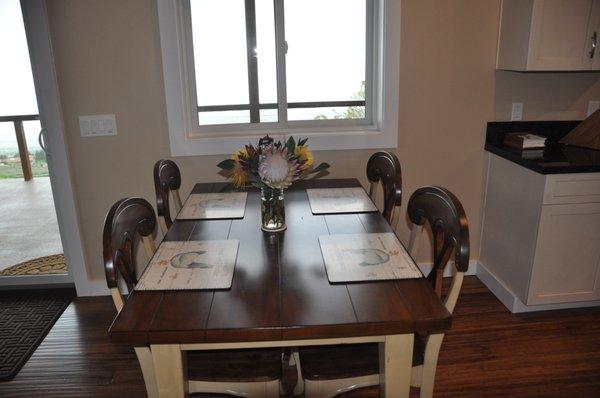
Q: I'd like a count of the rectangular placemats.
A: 4